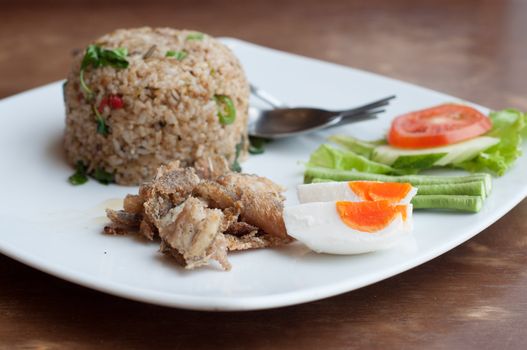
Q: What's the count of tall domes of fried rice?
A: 1